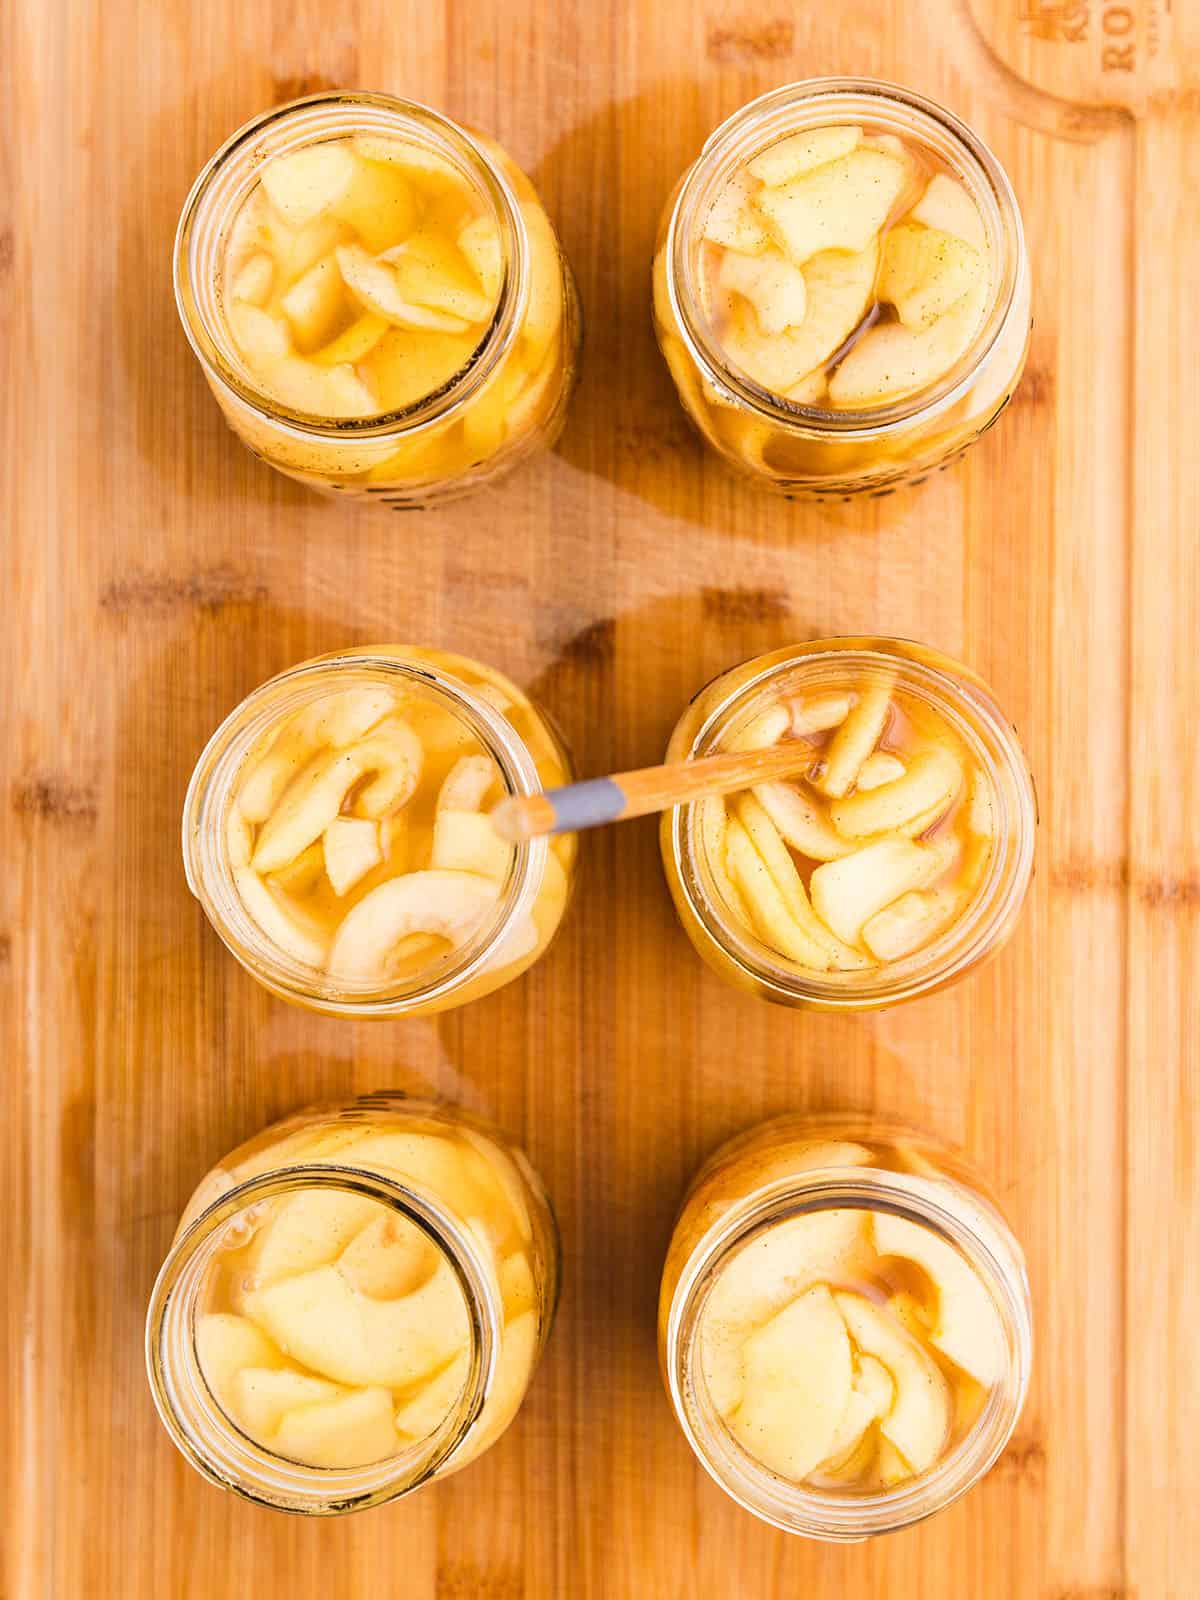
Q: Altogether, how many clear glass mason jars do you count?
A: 6